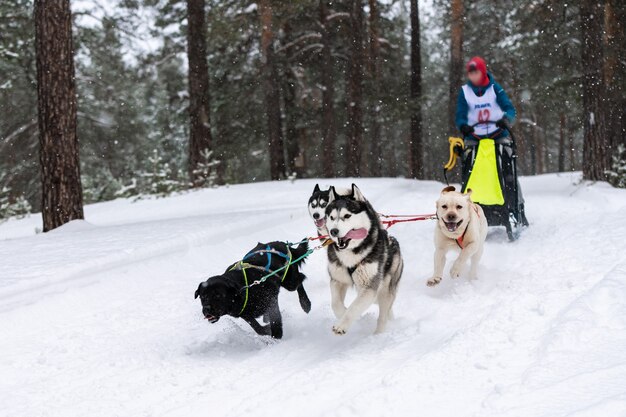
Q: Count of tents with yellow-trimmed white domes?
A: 0